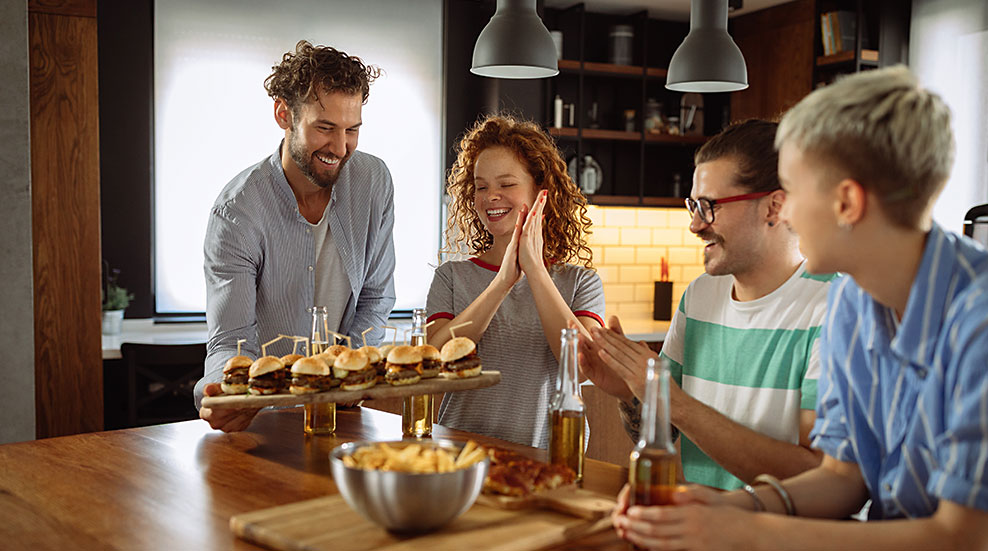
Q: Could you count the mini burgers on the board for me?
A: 12